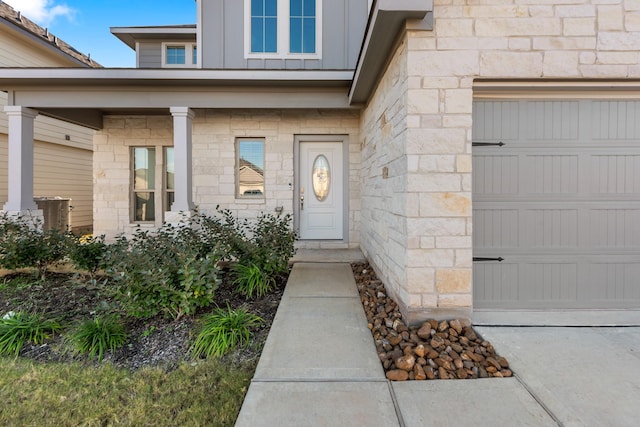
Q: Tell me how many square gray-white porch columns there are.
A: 2